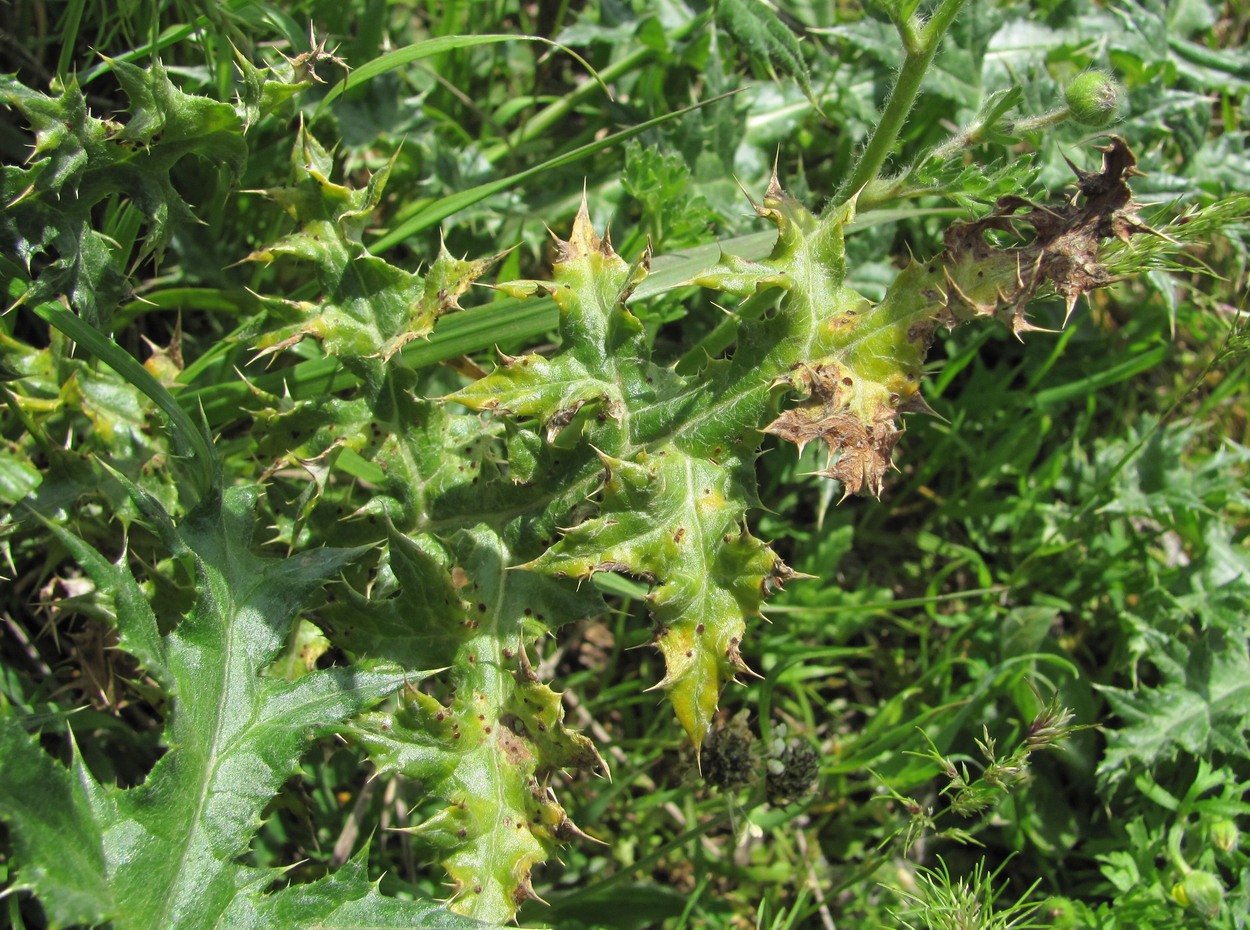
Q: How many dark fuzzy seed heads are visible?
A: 2